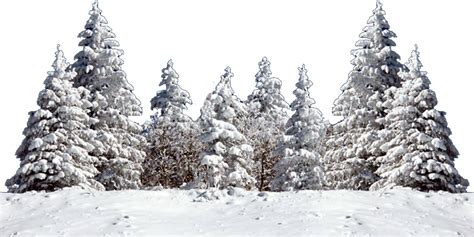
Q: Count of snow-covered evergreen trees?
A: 8